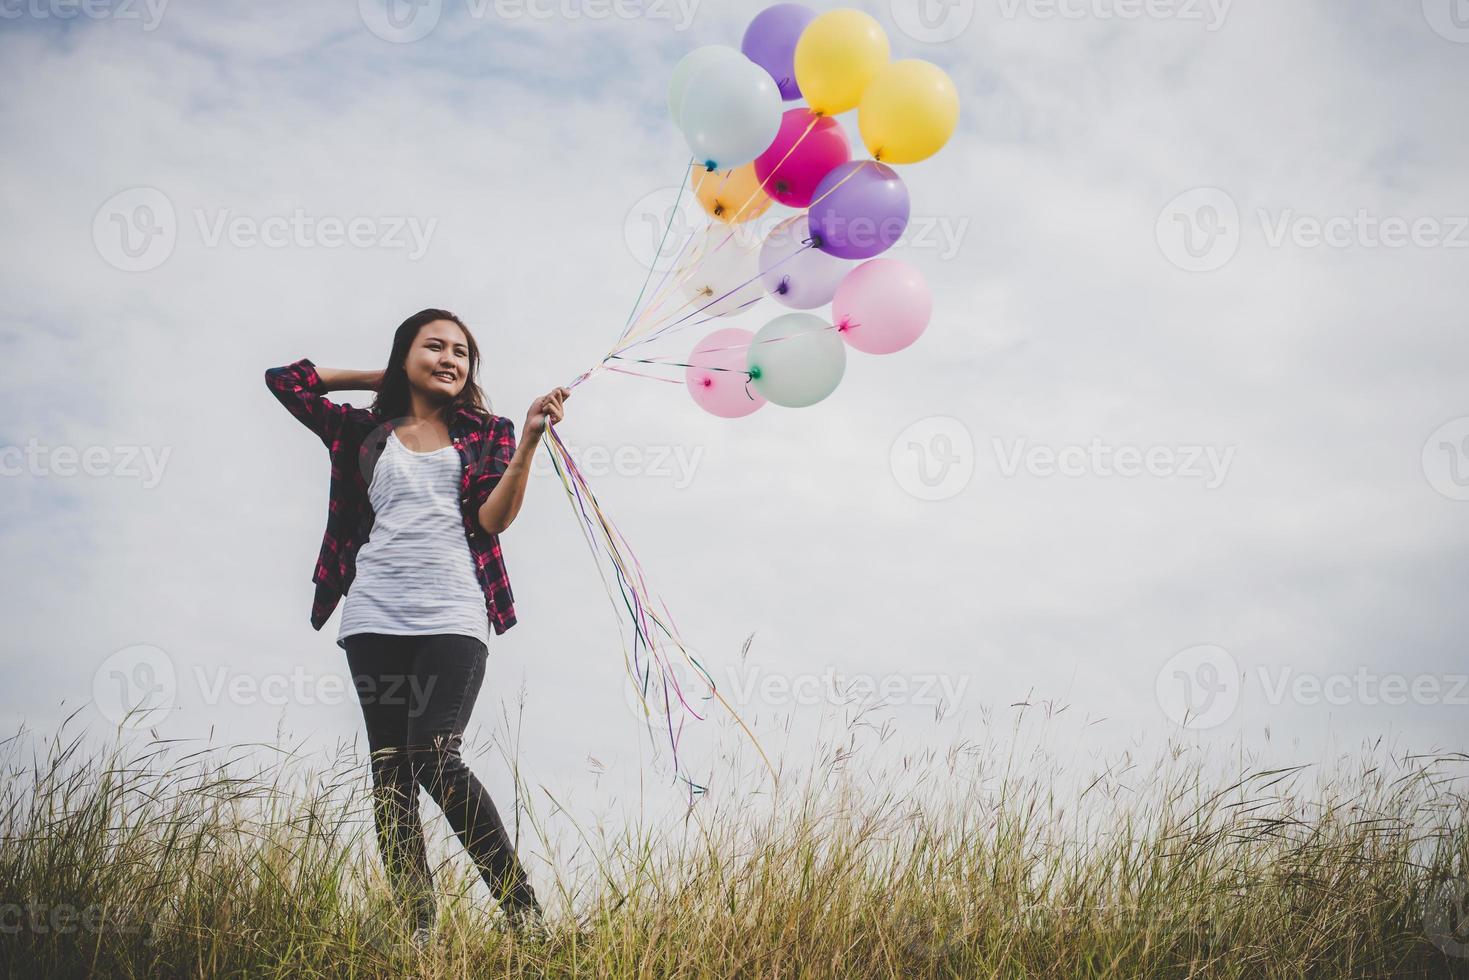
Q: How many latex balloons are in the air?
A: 13